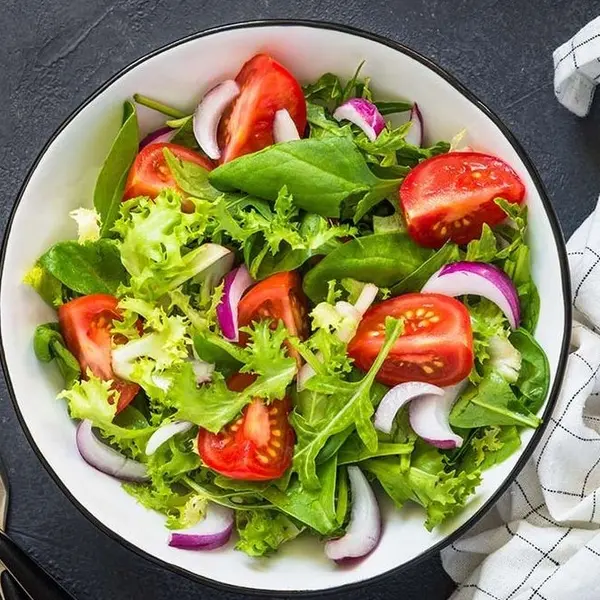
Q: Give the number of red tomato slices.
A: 7